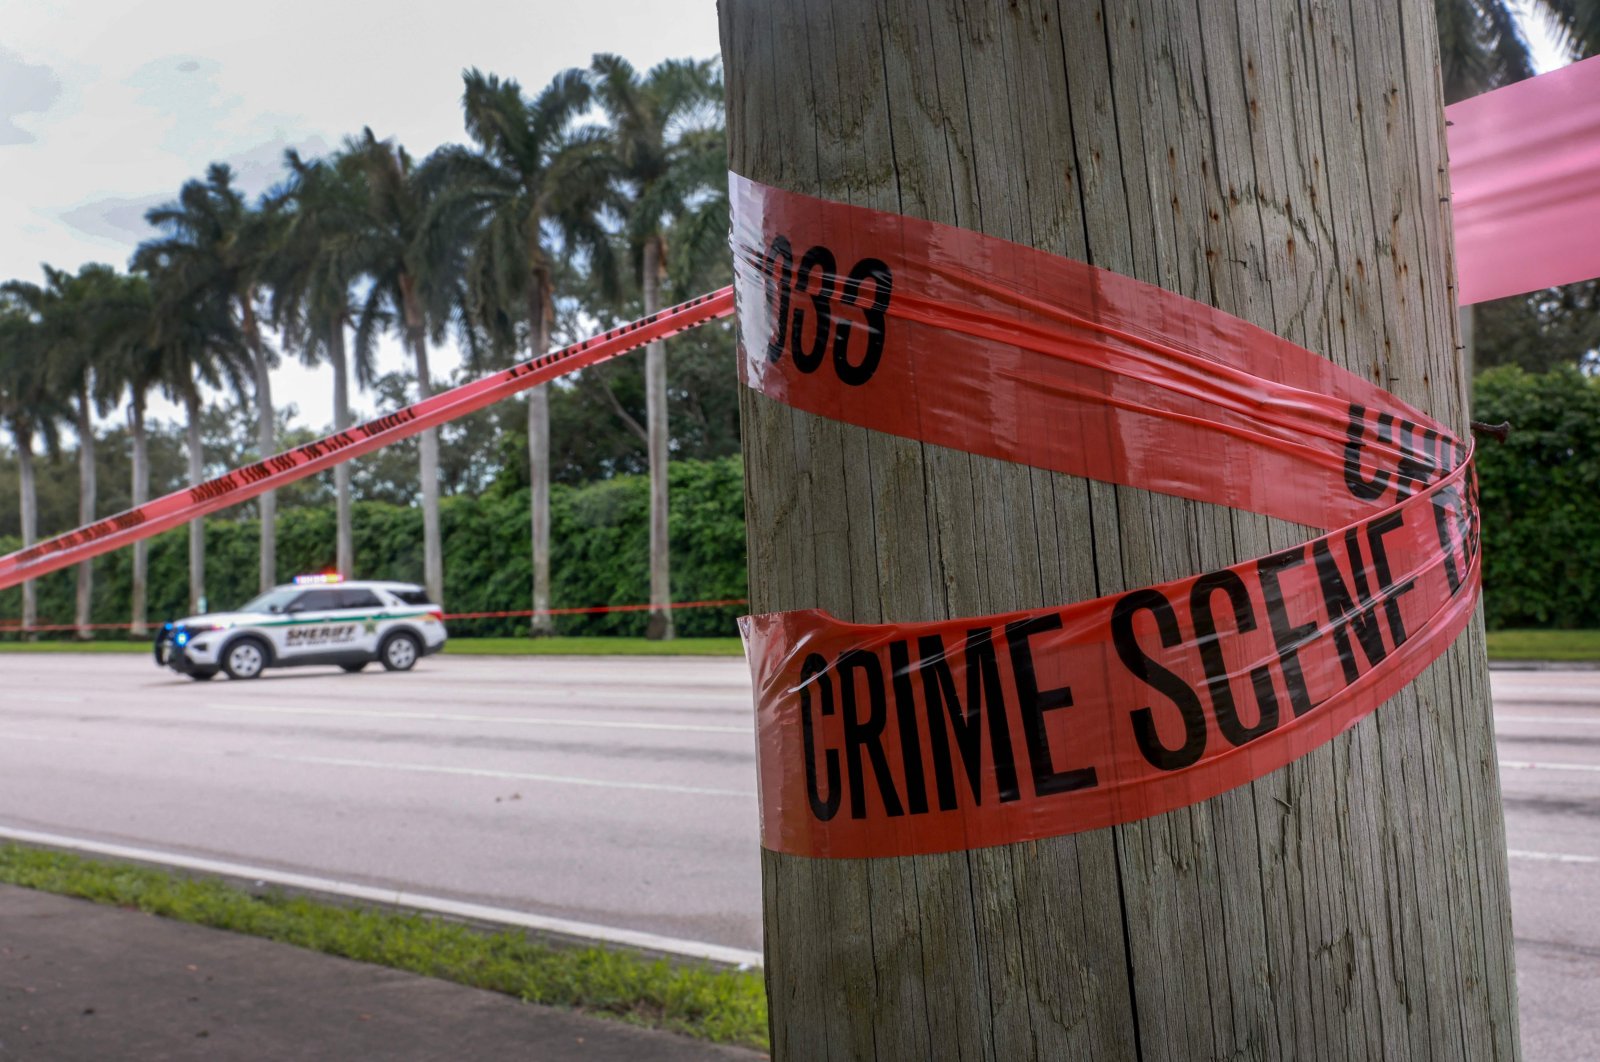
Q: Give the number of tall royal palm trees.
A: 9